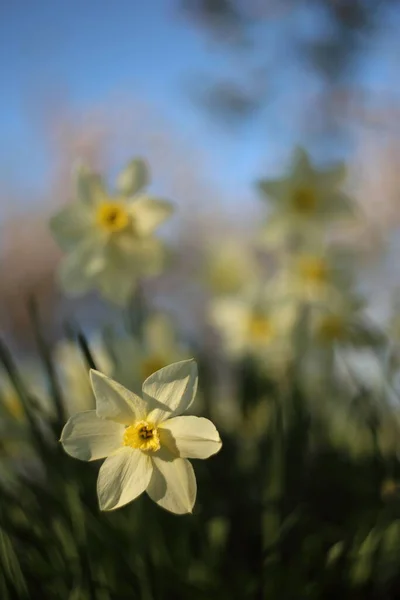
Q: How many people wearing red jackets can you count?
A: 0